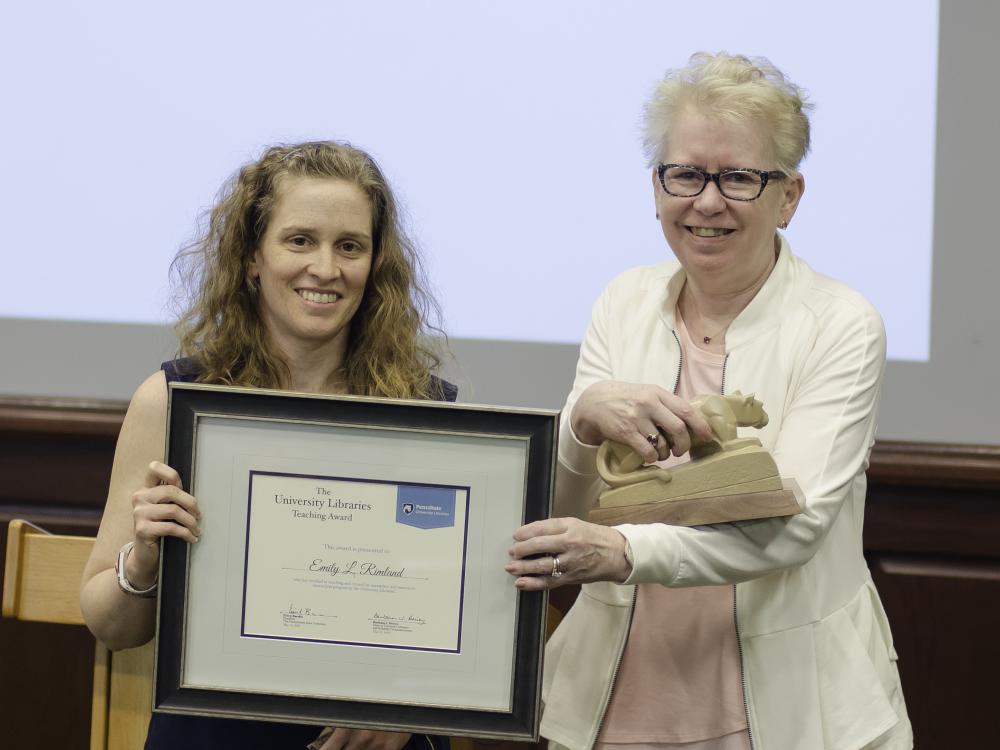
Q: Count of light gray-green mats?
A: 1